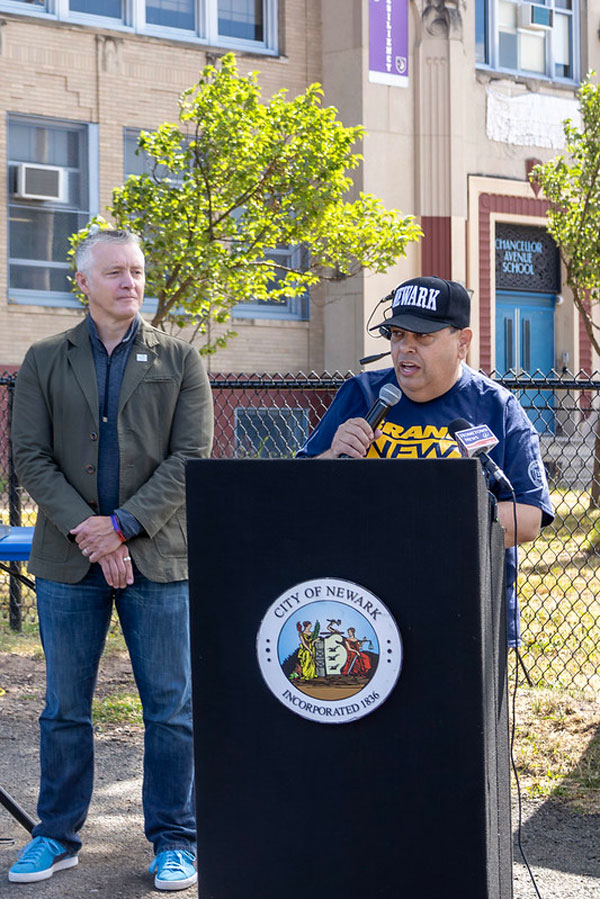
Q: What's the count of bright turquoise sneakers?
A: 2